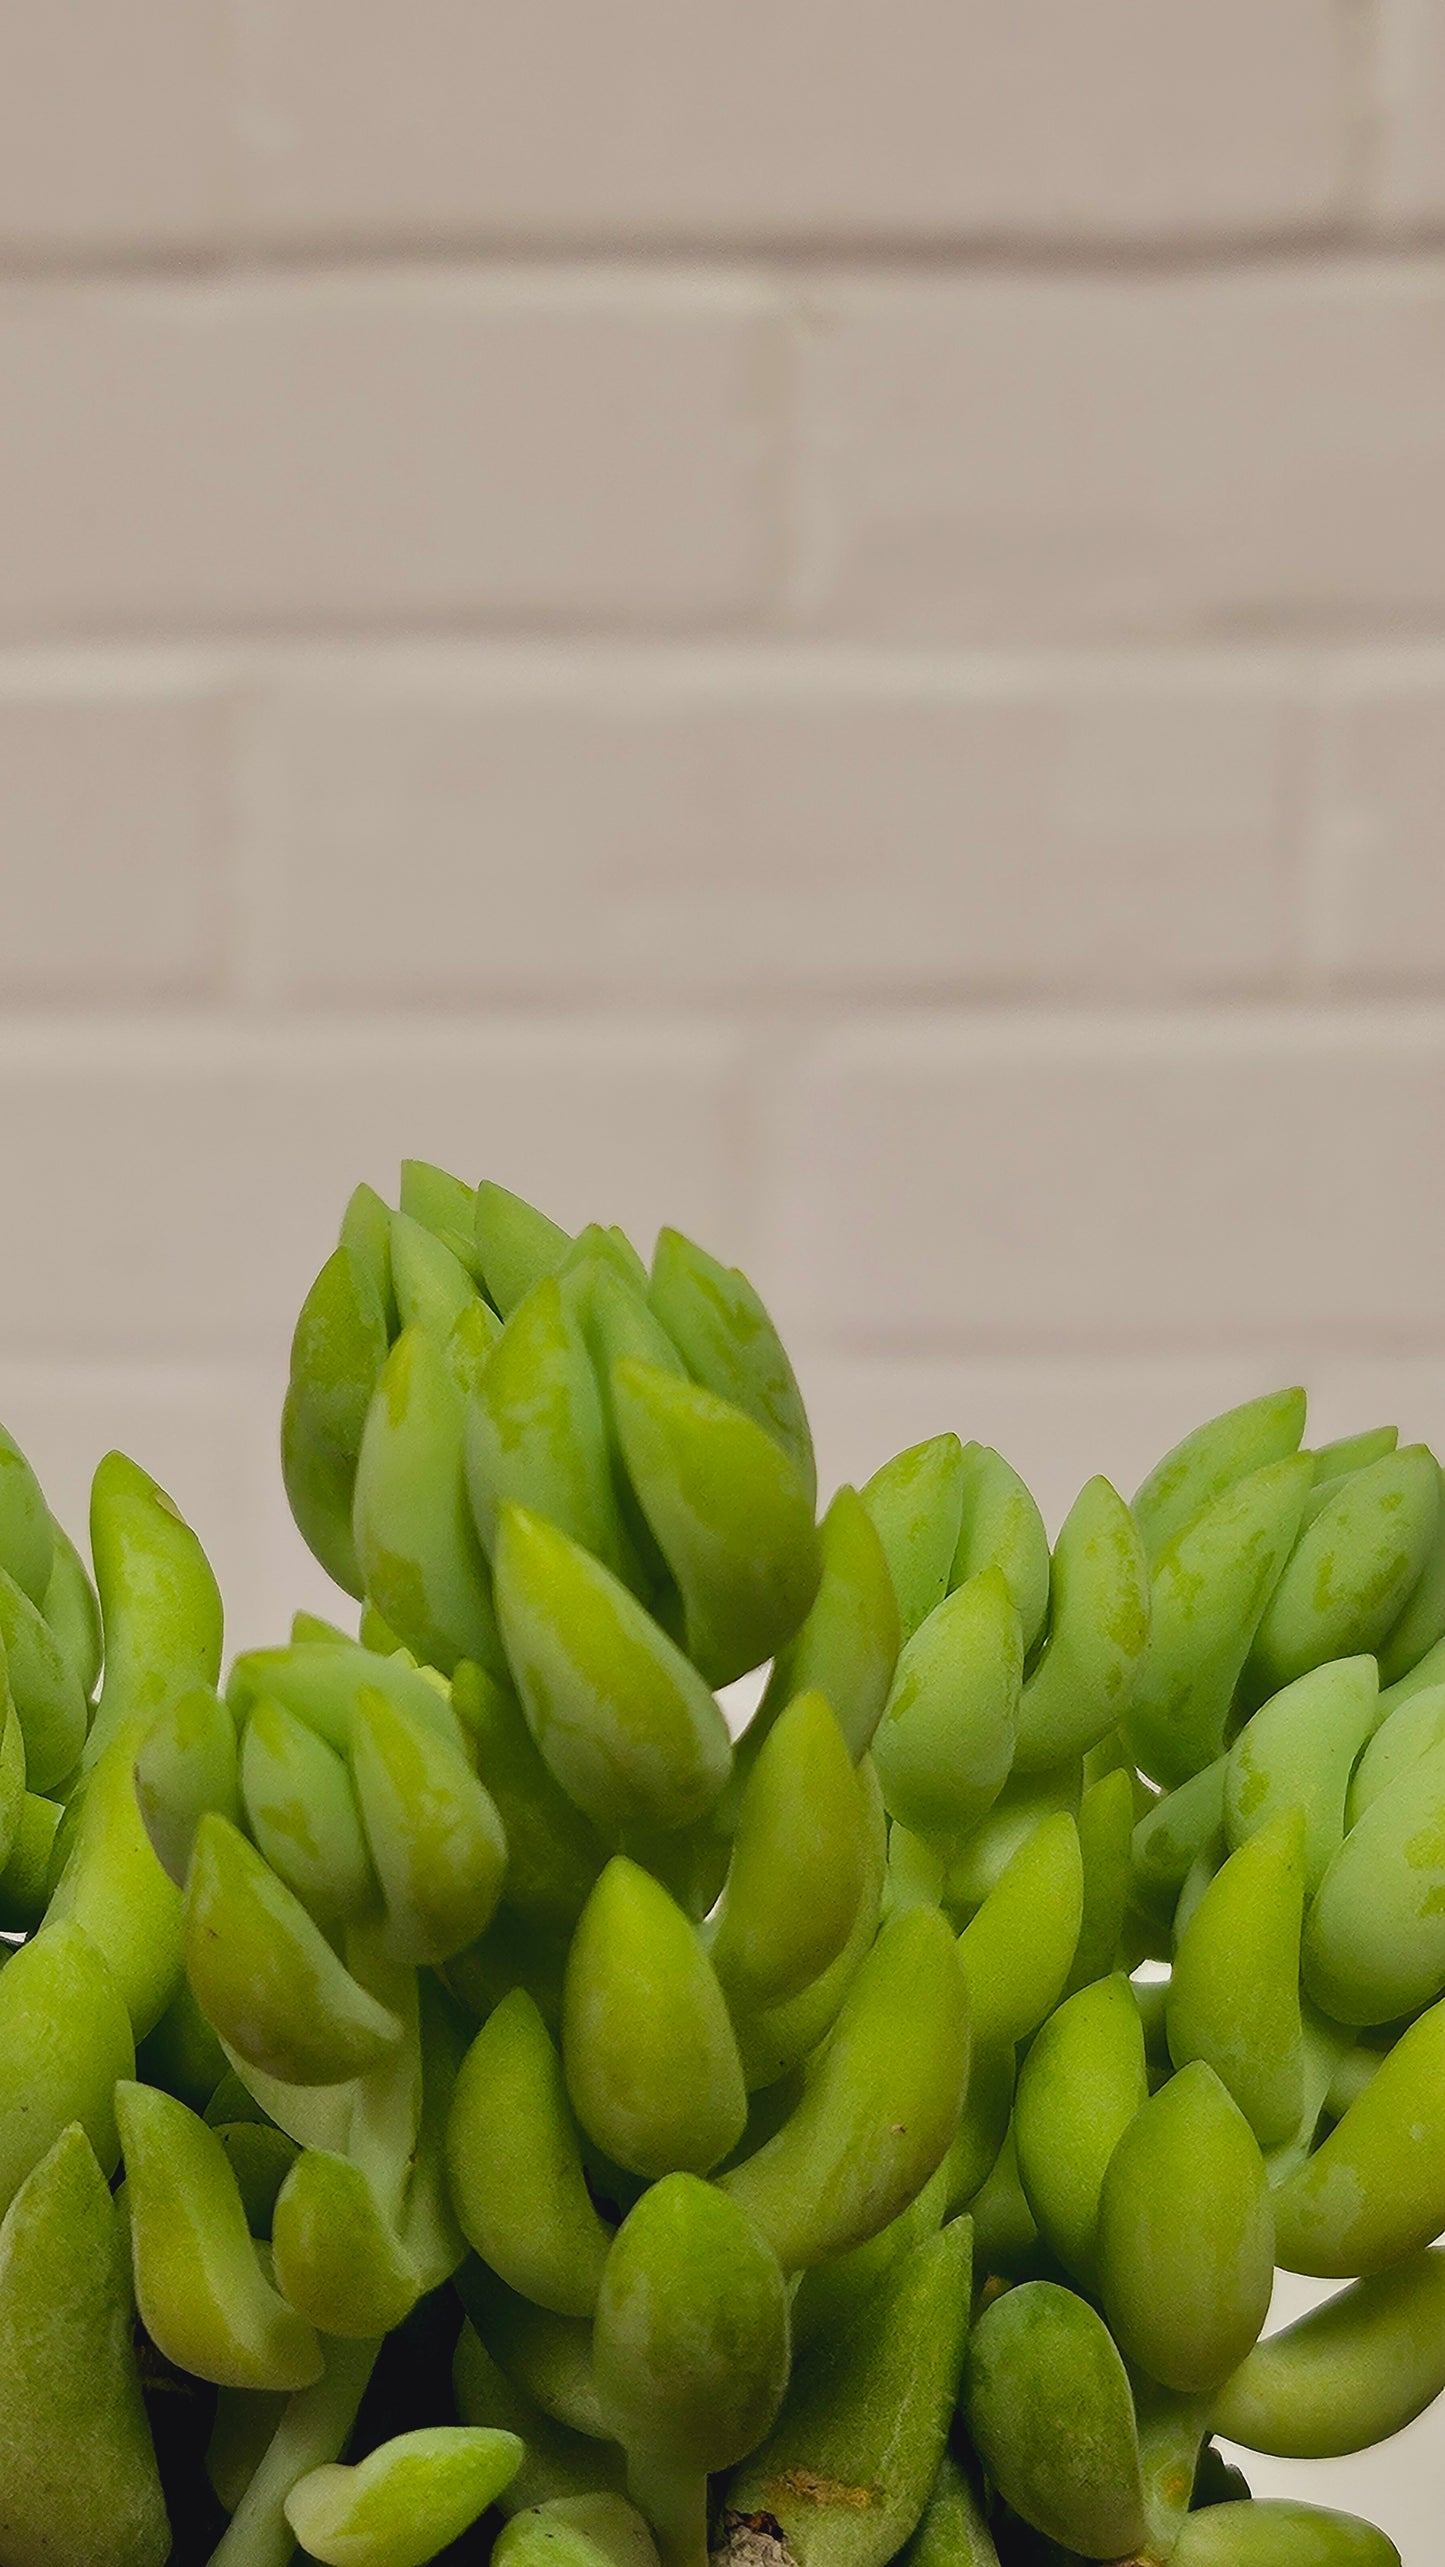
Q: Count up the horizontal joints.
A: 4